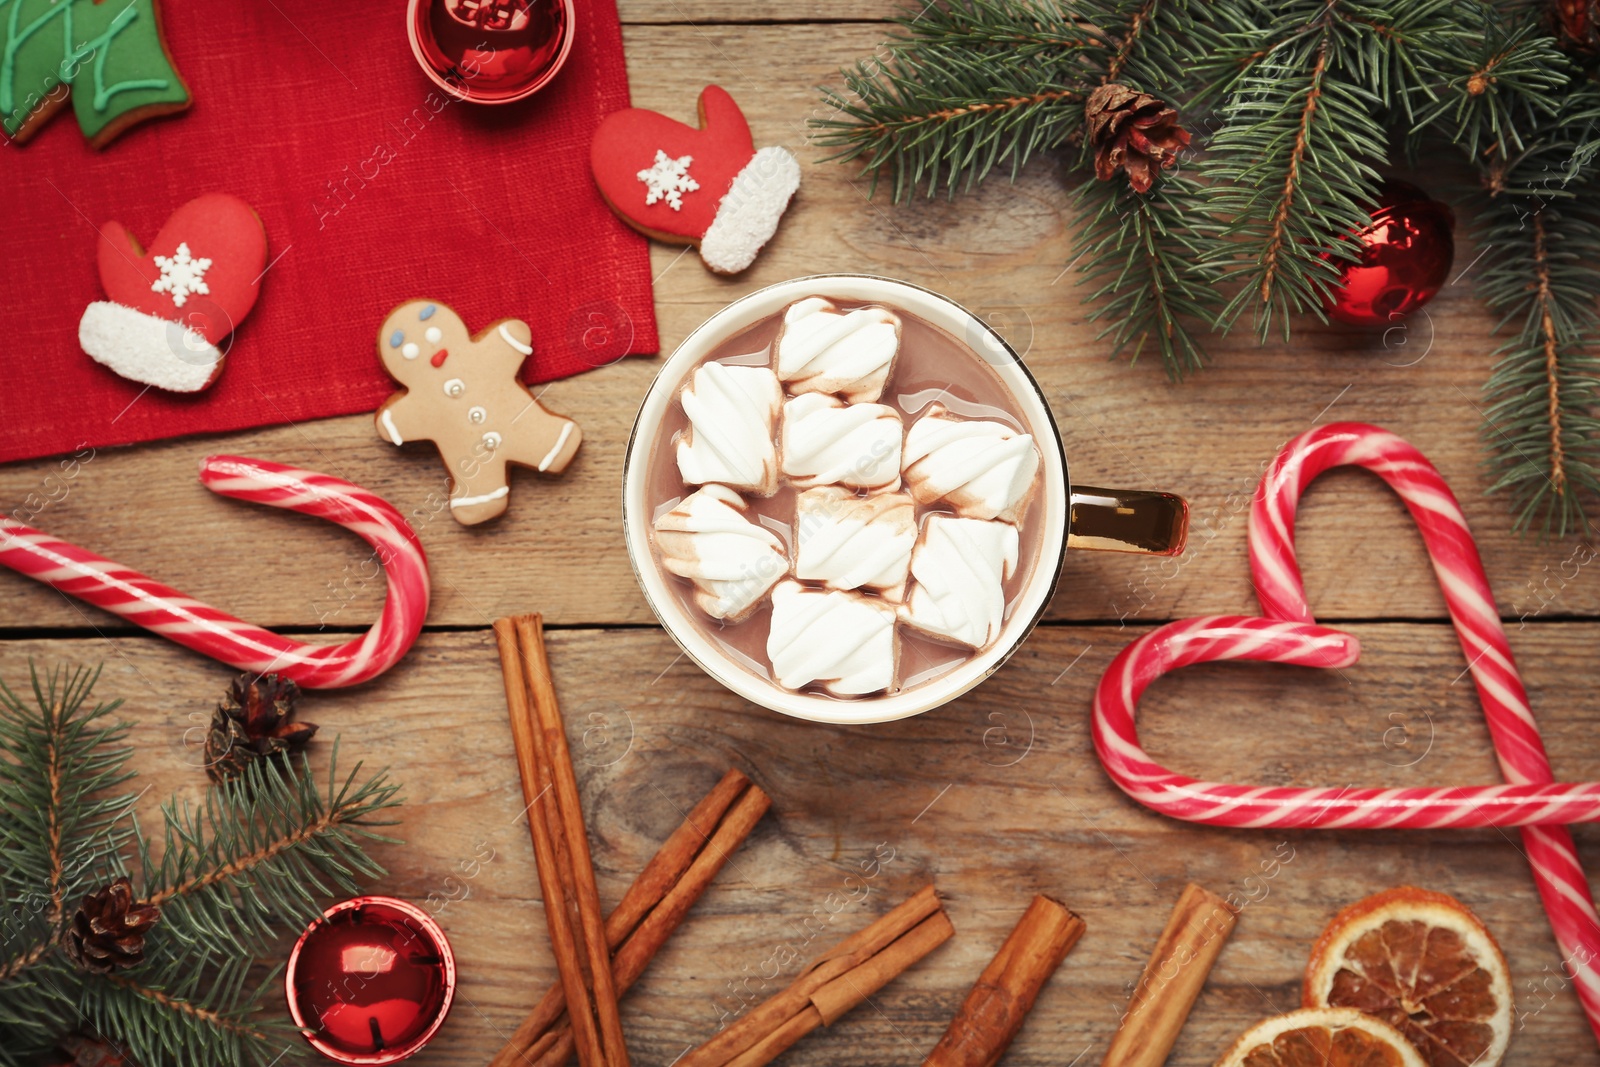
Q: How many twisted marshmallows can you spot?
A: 8